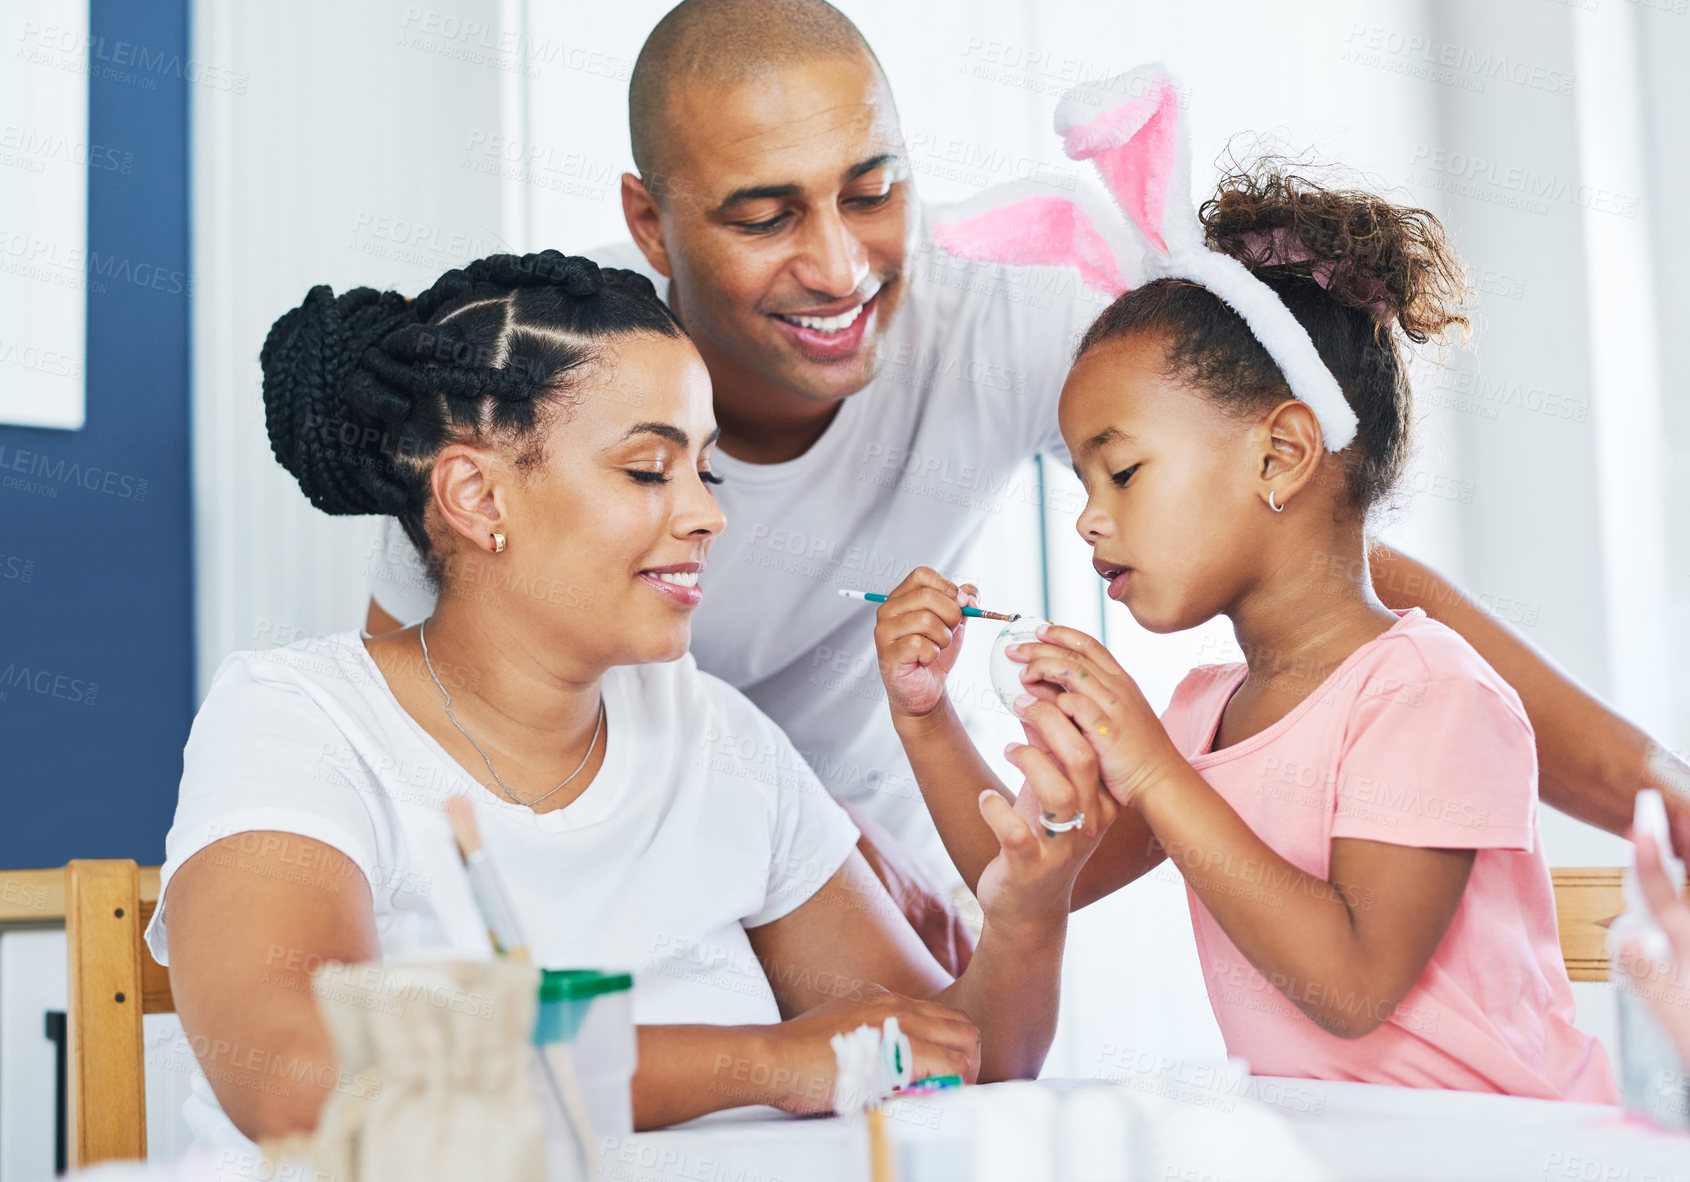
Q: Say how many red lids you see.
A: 0